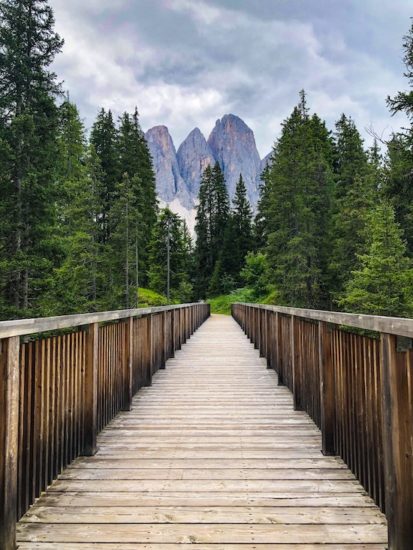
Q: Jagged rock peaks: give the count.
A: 3